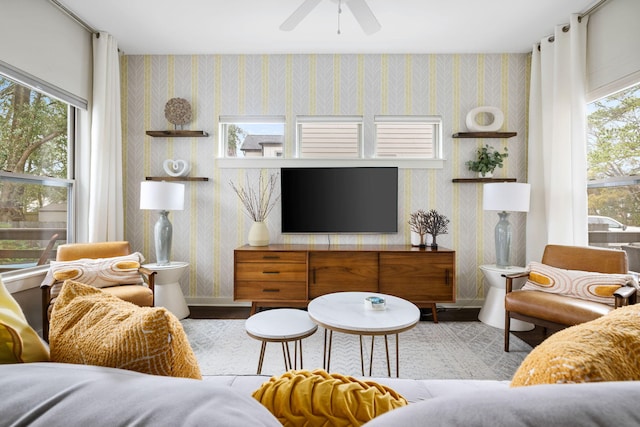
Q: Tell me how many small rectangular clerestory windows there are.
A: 3